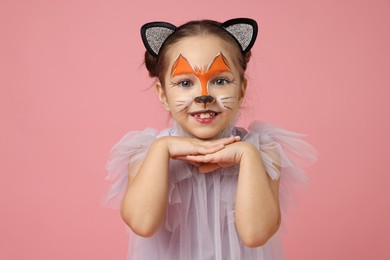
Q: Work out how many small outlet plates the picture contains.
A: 0